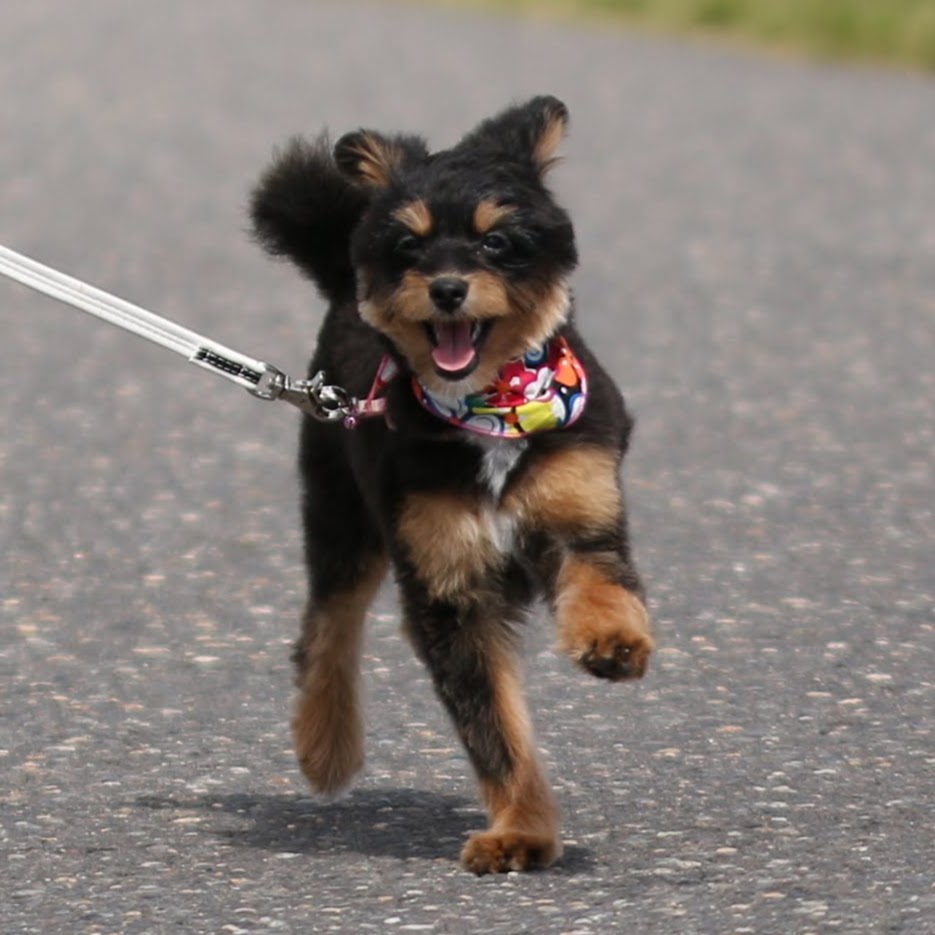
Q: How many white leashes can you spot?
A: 1